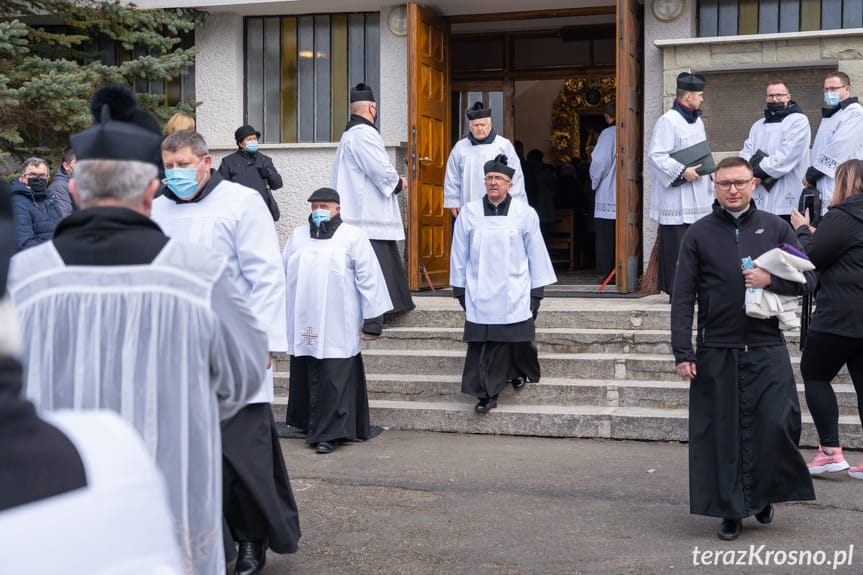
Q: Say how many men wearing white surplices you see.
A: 11